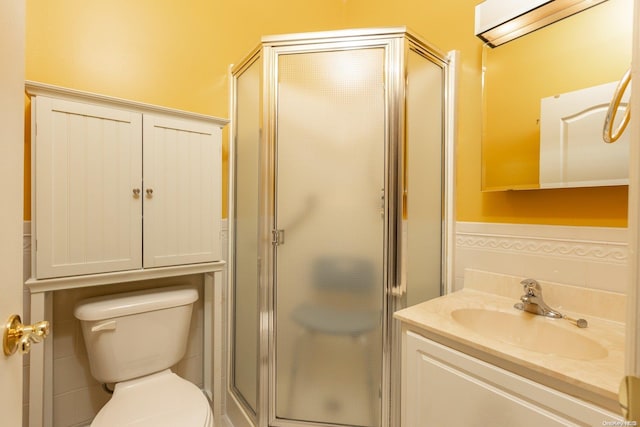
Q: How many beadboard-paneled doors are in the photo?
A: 2